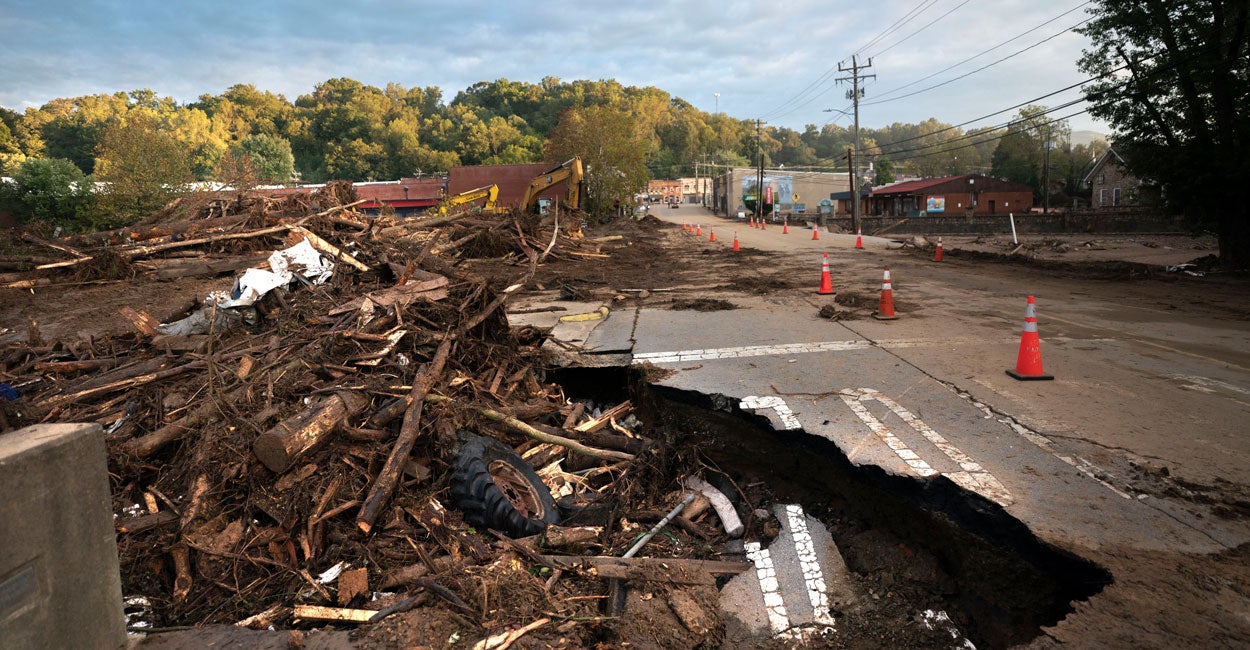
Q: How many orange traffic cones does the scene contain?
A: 15